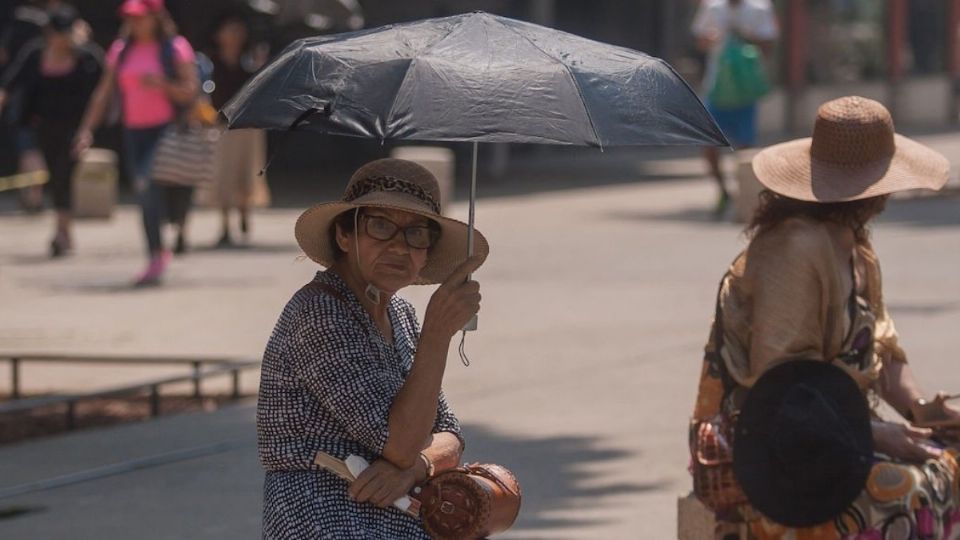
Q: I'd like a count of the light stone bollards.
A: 3